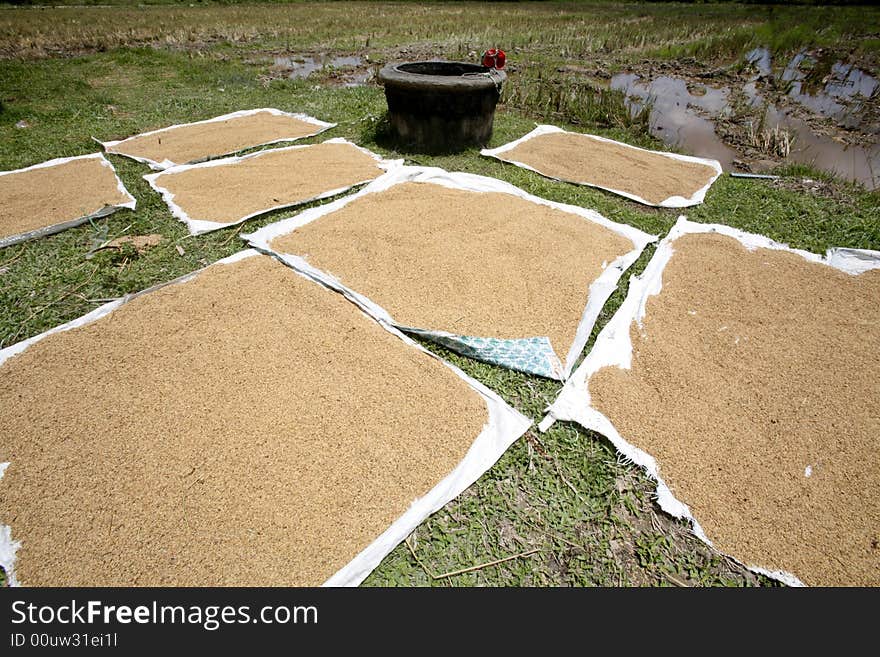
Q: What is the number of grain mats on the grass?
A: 7